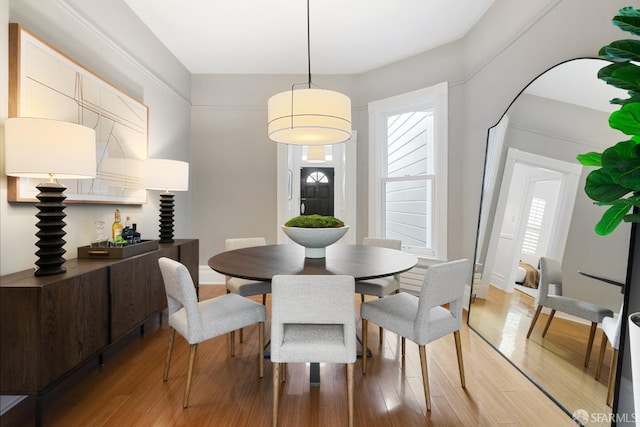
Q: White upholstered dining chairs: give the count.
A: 5